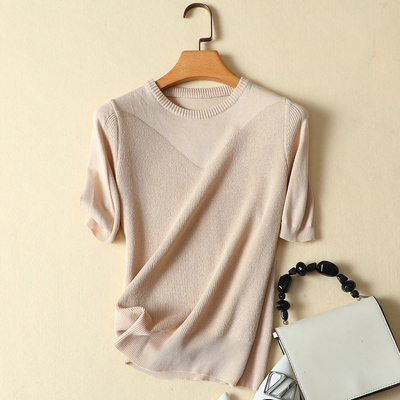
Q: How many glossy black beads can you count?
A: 11